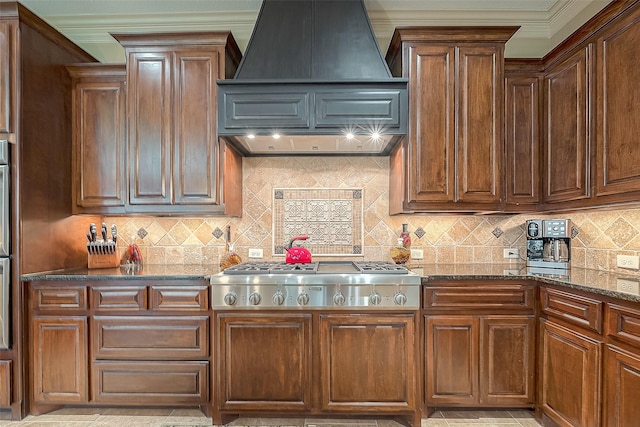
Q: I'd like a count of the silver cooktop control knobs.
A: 7